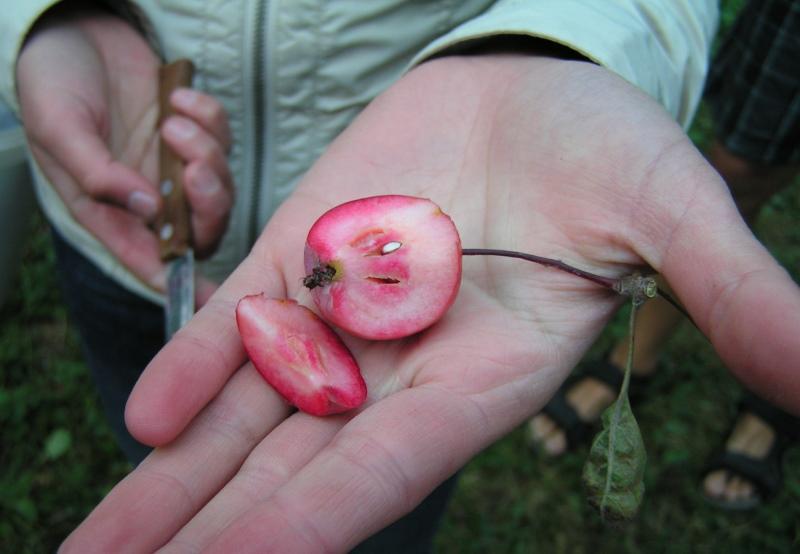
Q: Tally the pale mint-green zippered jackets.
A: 1